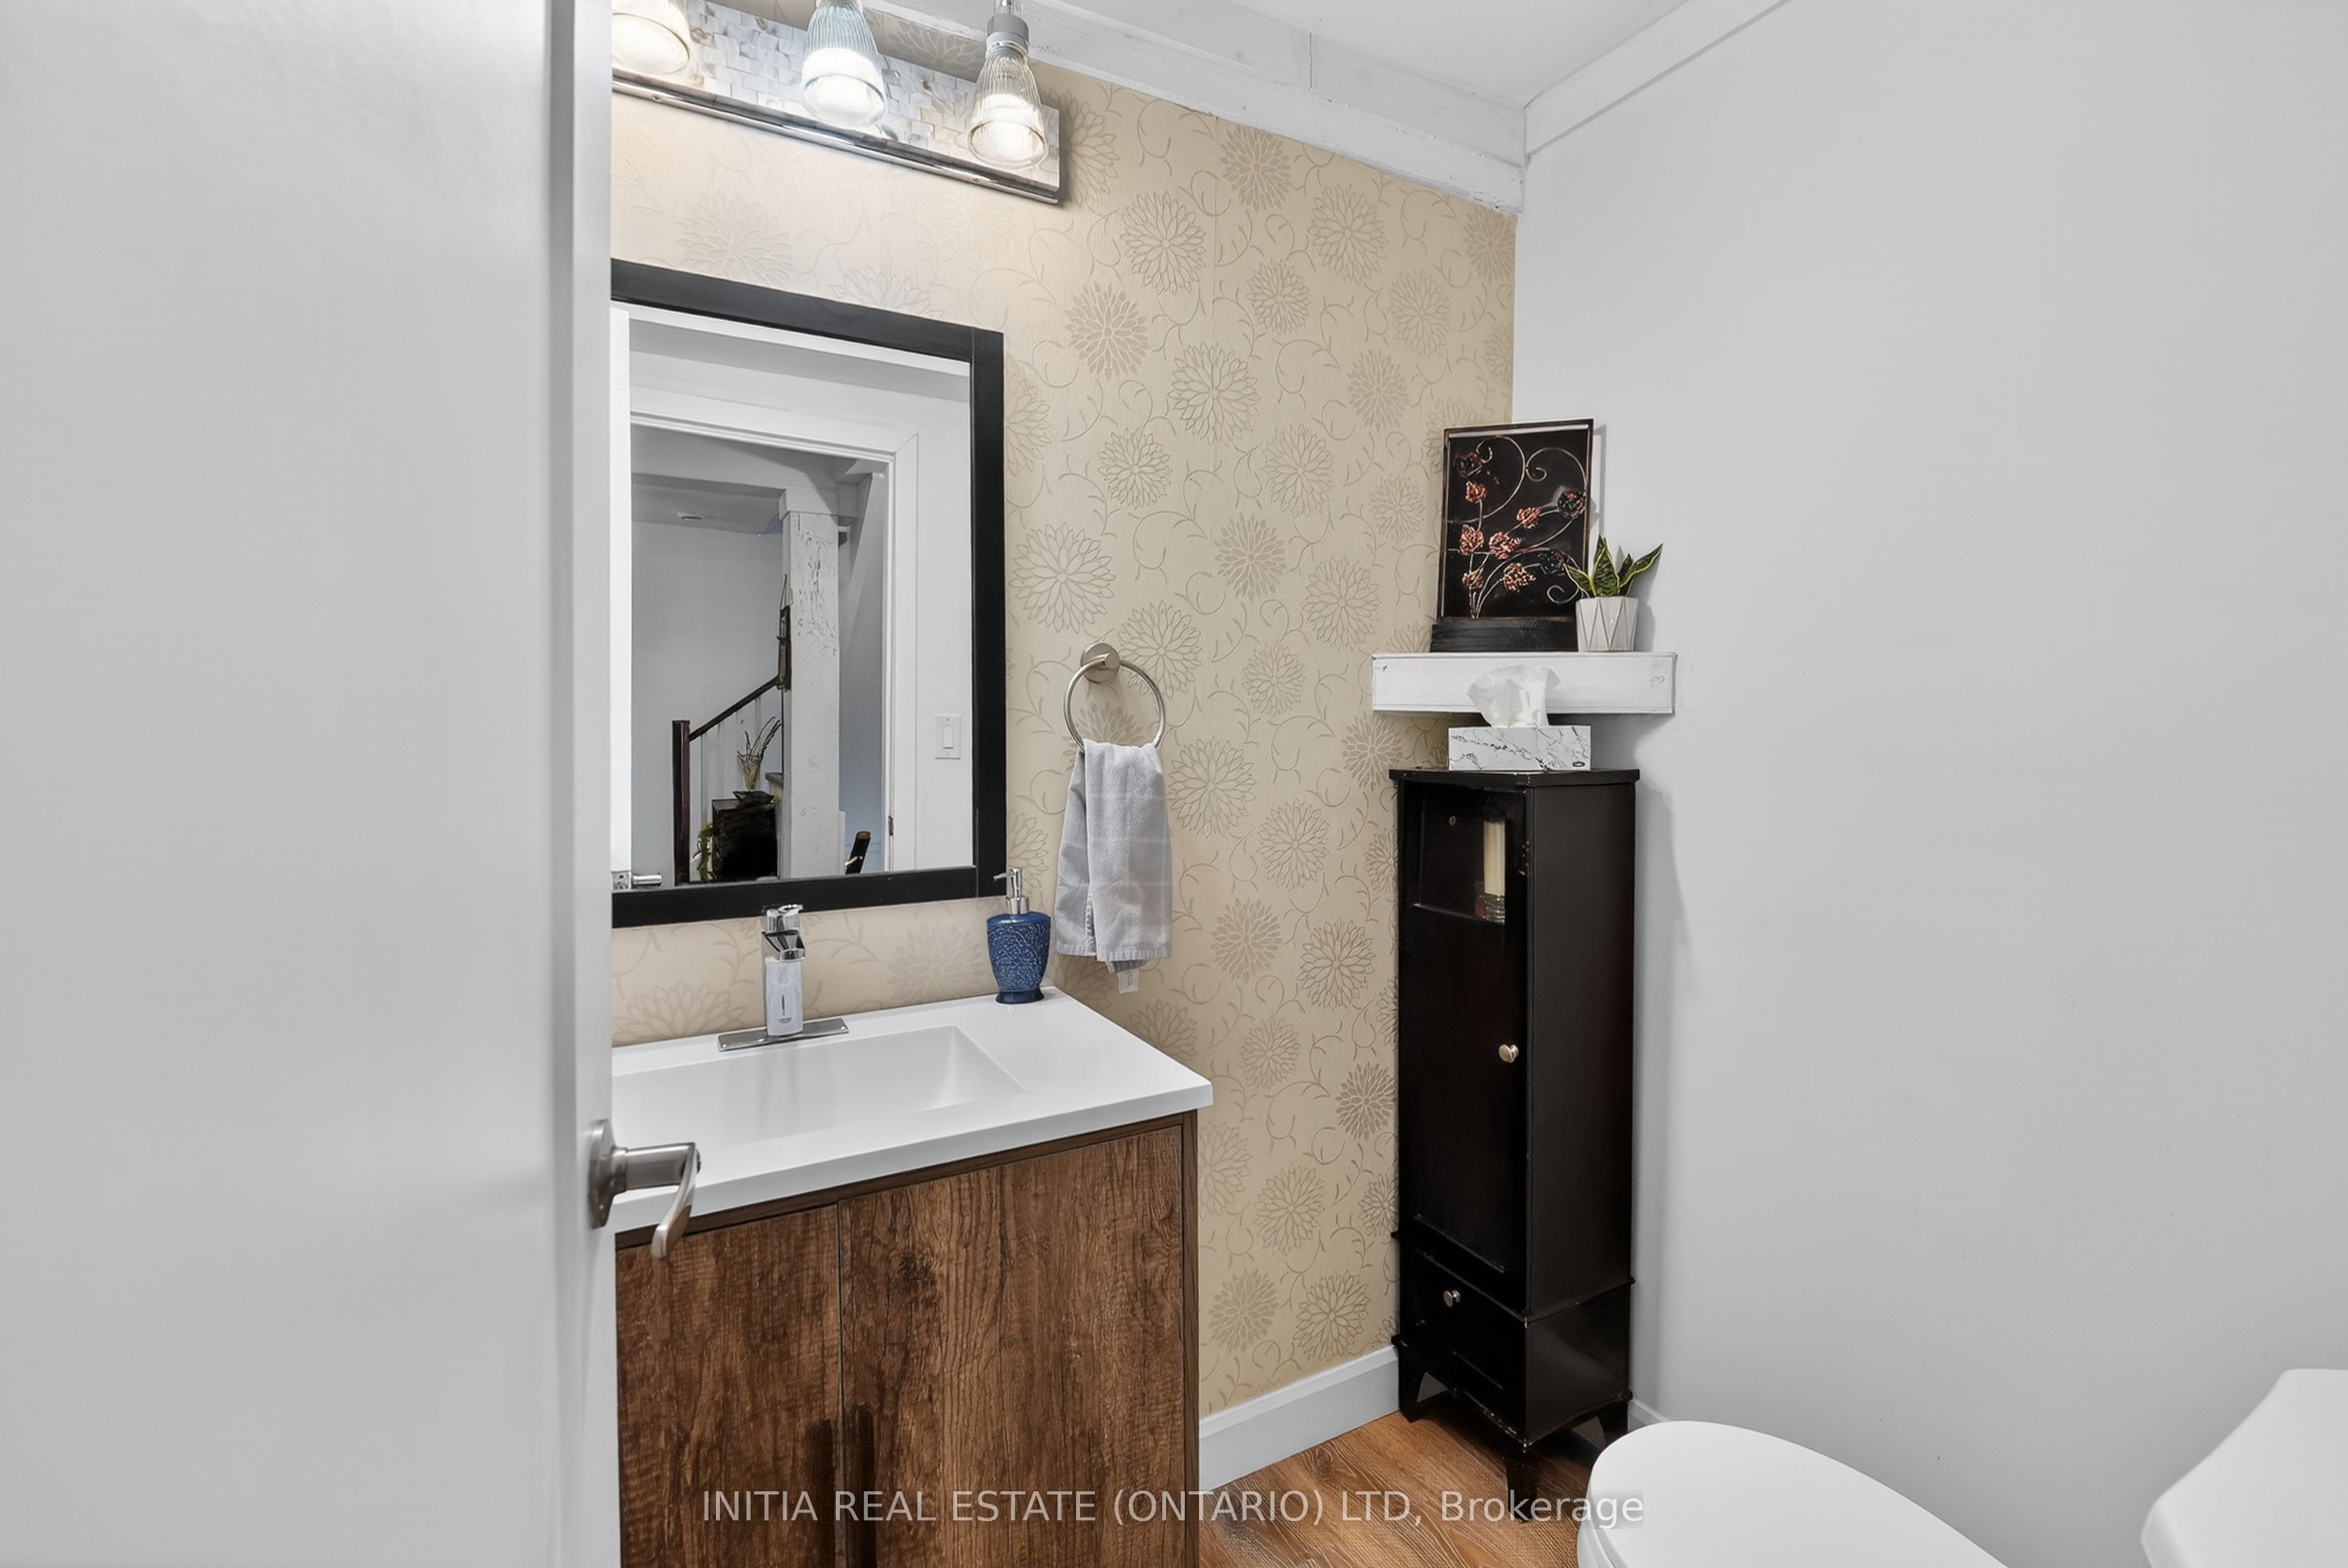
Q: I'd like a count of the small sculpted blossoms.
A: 9